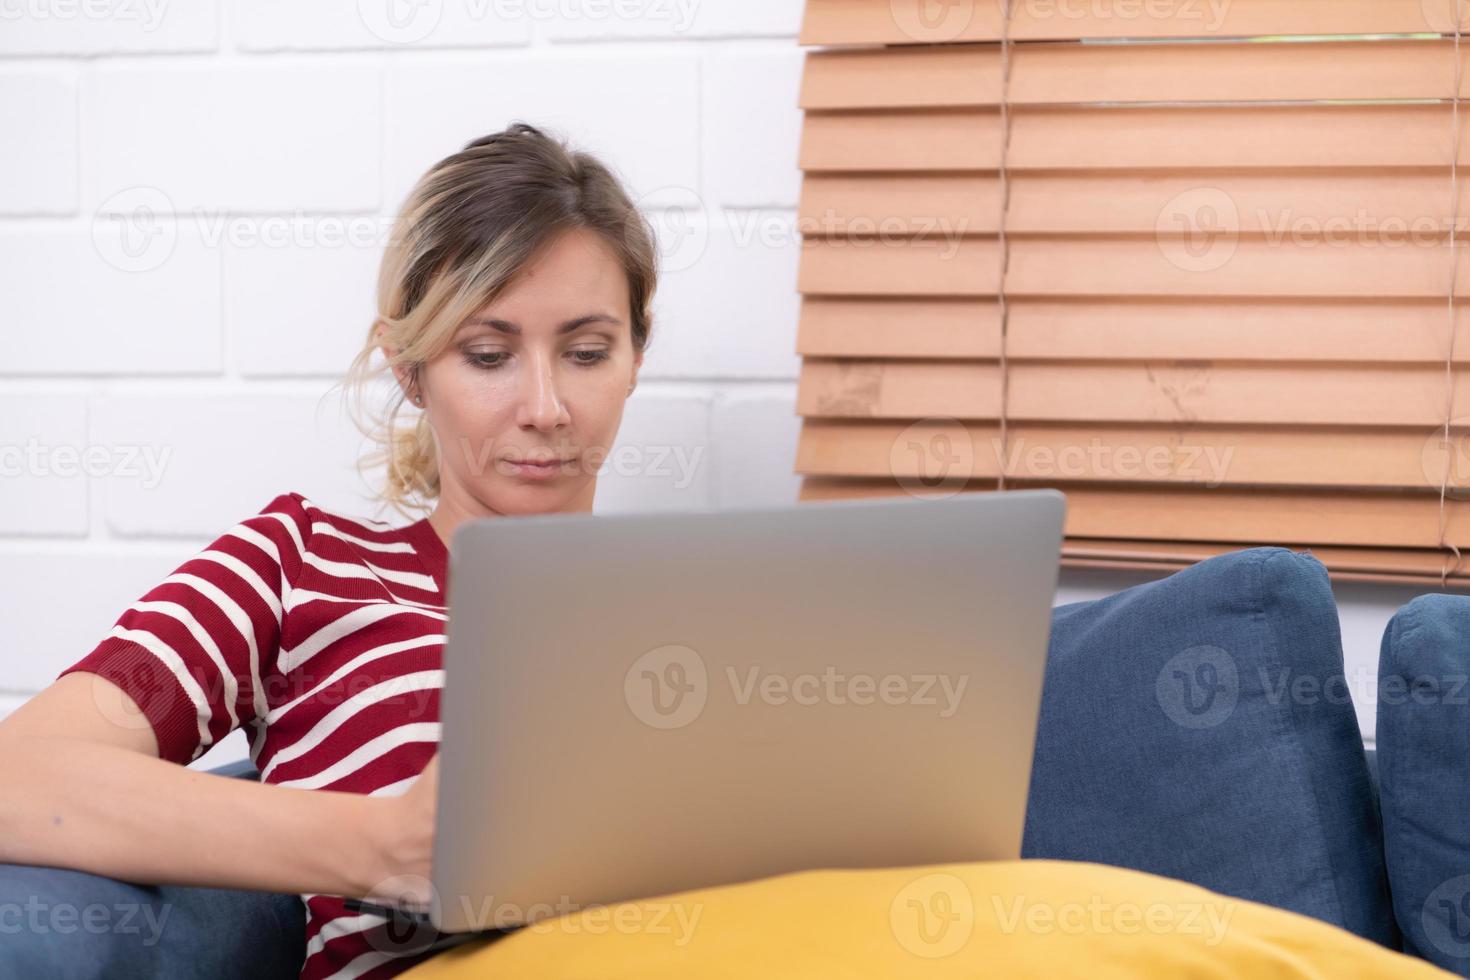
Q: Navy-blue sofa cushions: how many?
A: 2